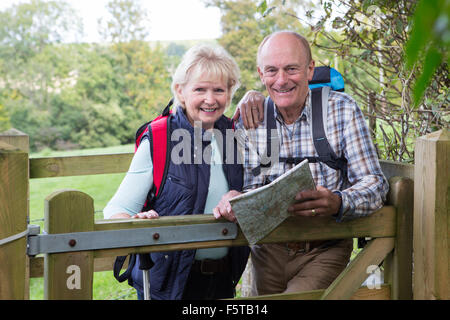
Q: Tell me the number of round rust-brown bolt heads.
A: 3